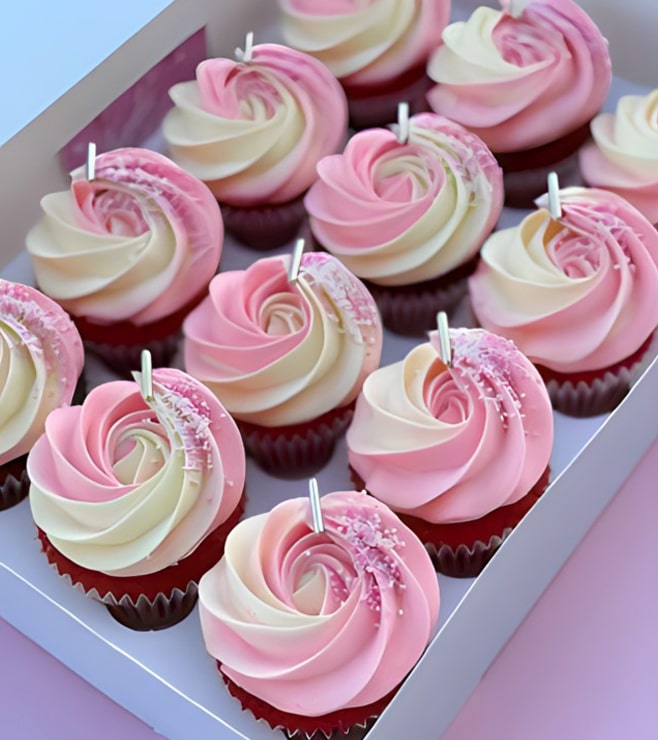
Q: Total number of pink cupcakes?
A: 12